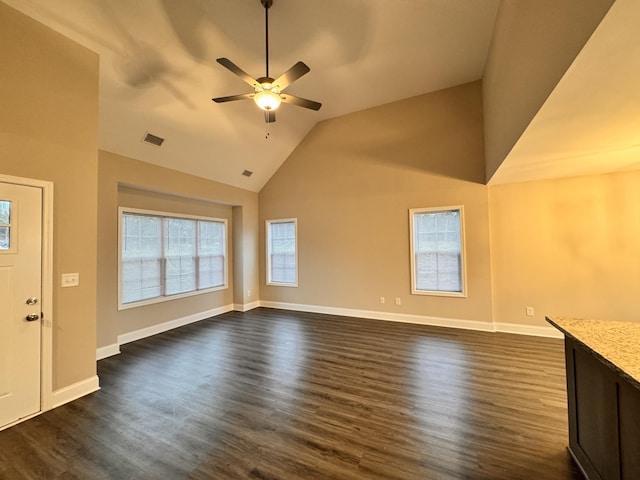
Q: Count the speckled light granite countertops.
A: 1